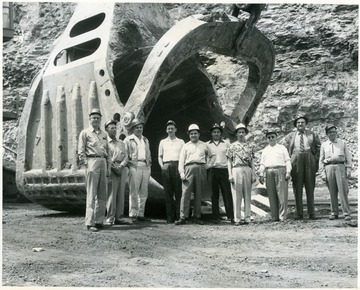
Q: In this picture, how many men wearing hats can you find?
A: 10